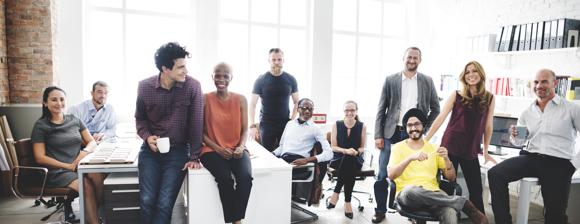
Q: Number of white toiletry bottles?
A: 0